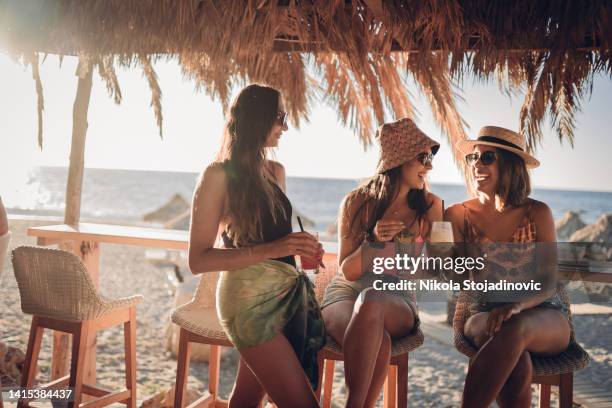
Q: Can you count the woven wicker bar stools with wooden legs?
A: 4